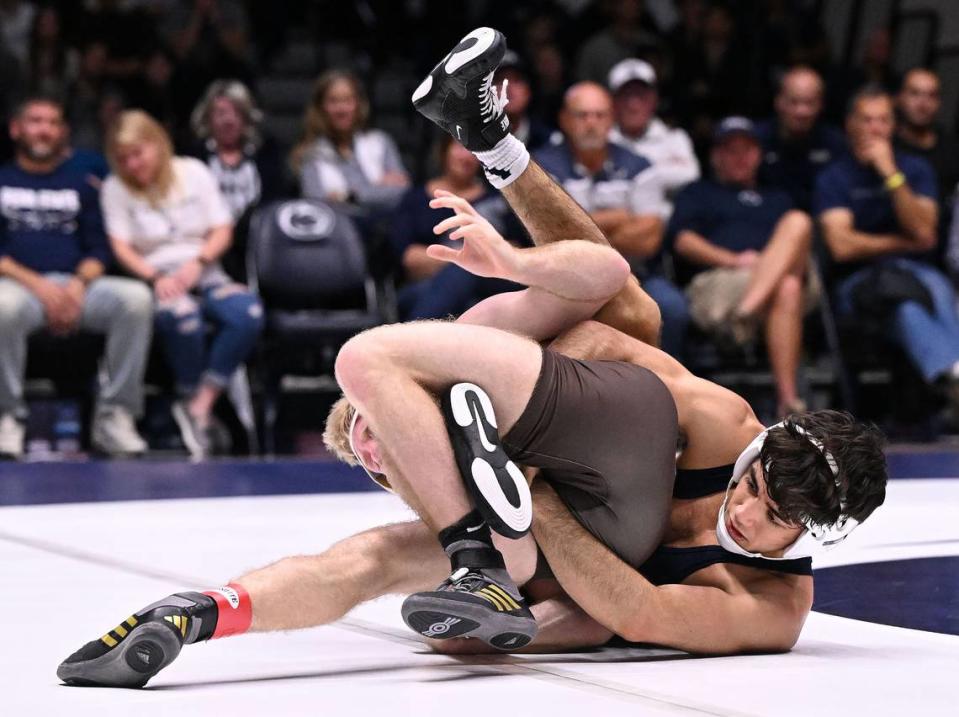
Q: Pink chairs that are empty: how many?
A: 0